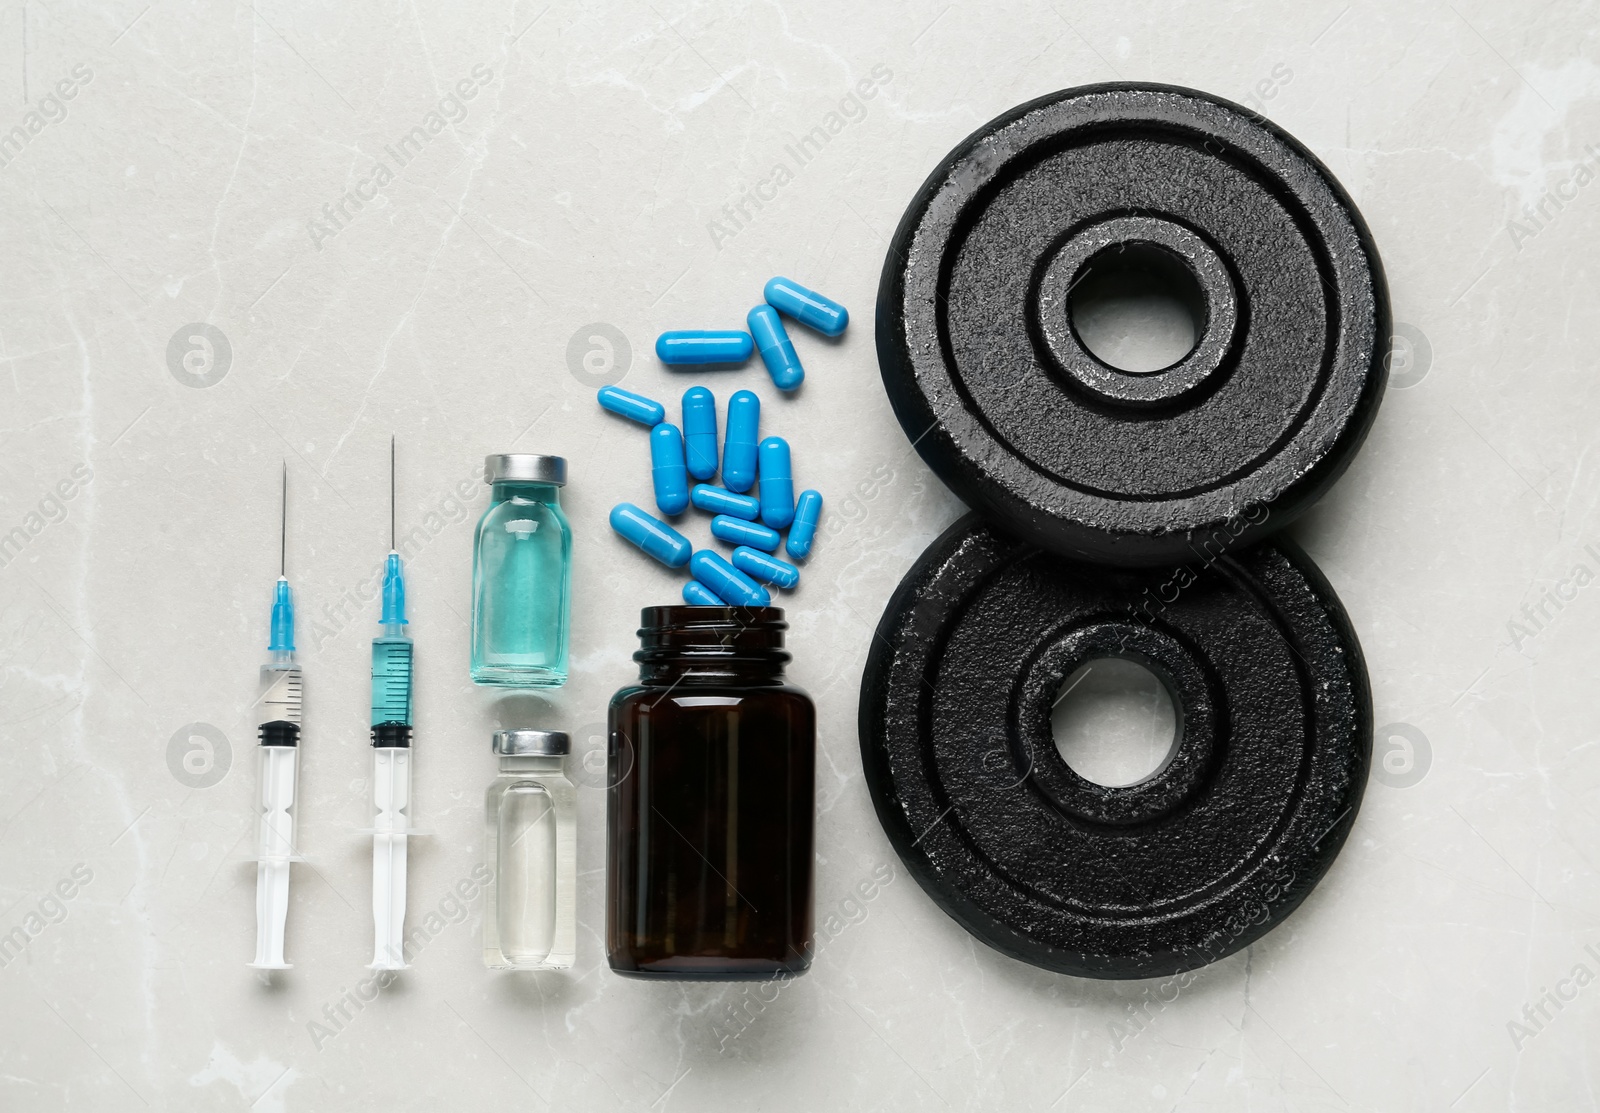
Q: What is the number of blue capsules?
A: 15